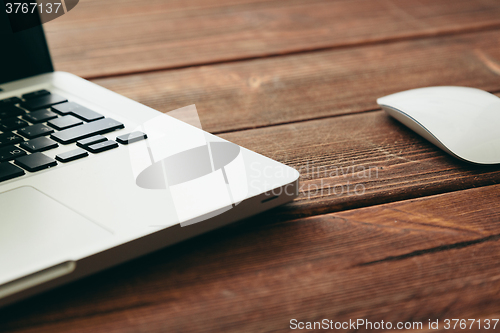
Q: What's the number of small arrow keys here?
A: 4